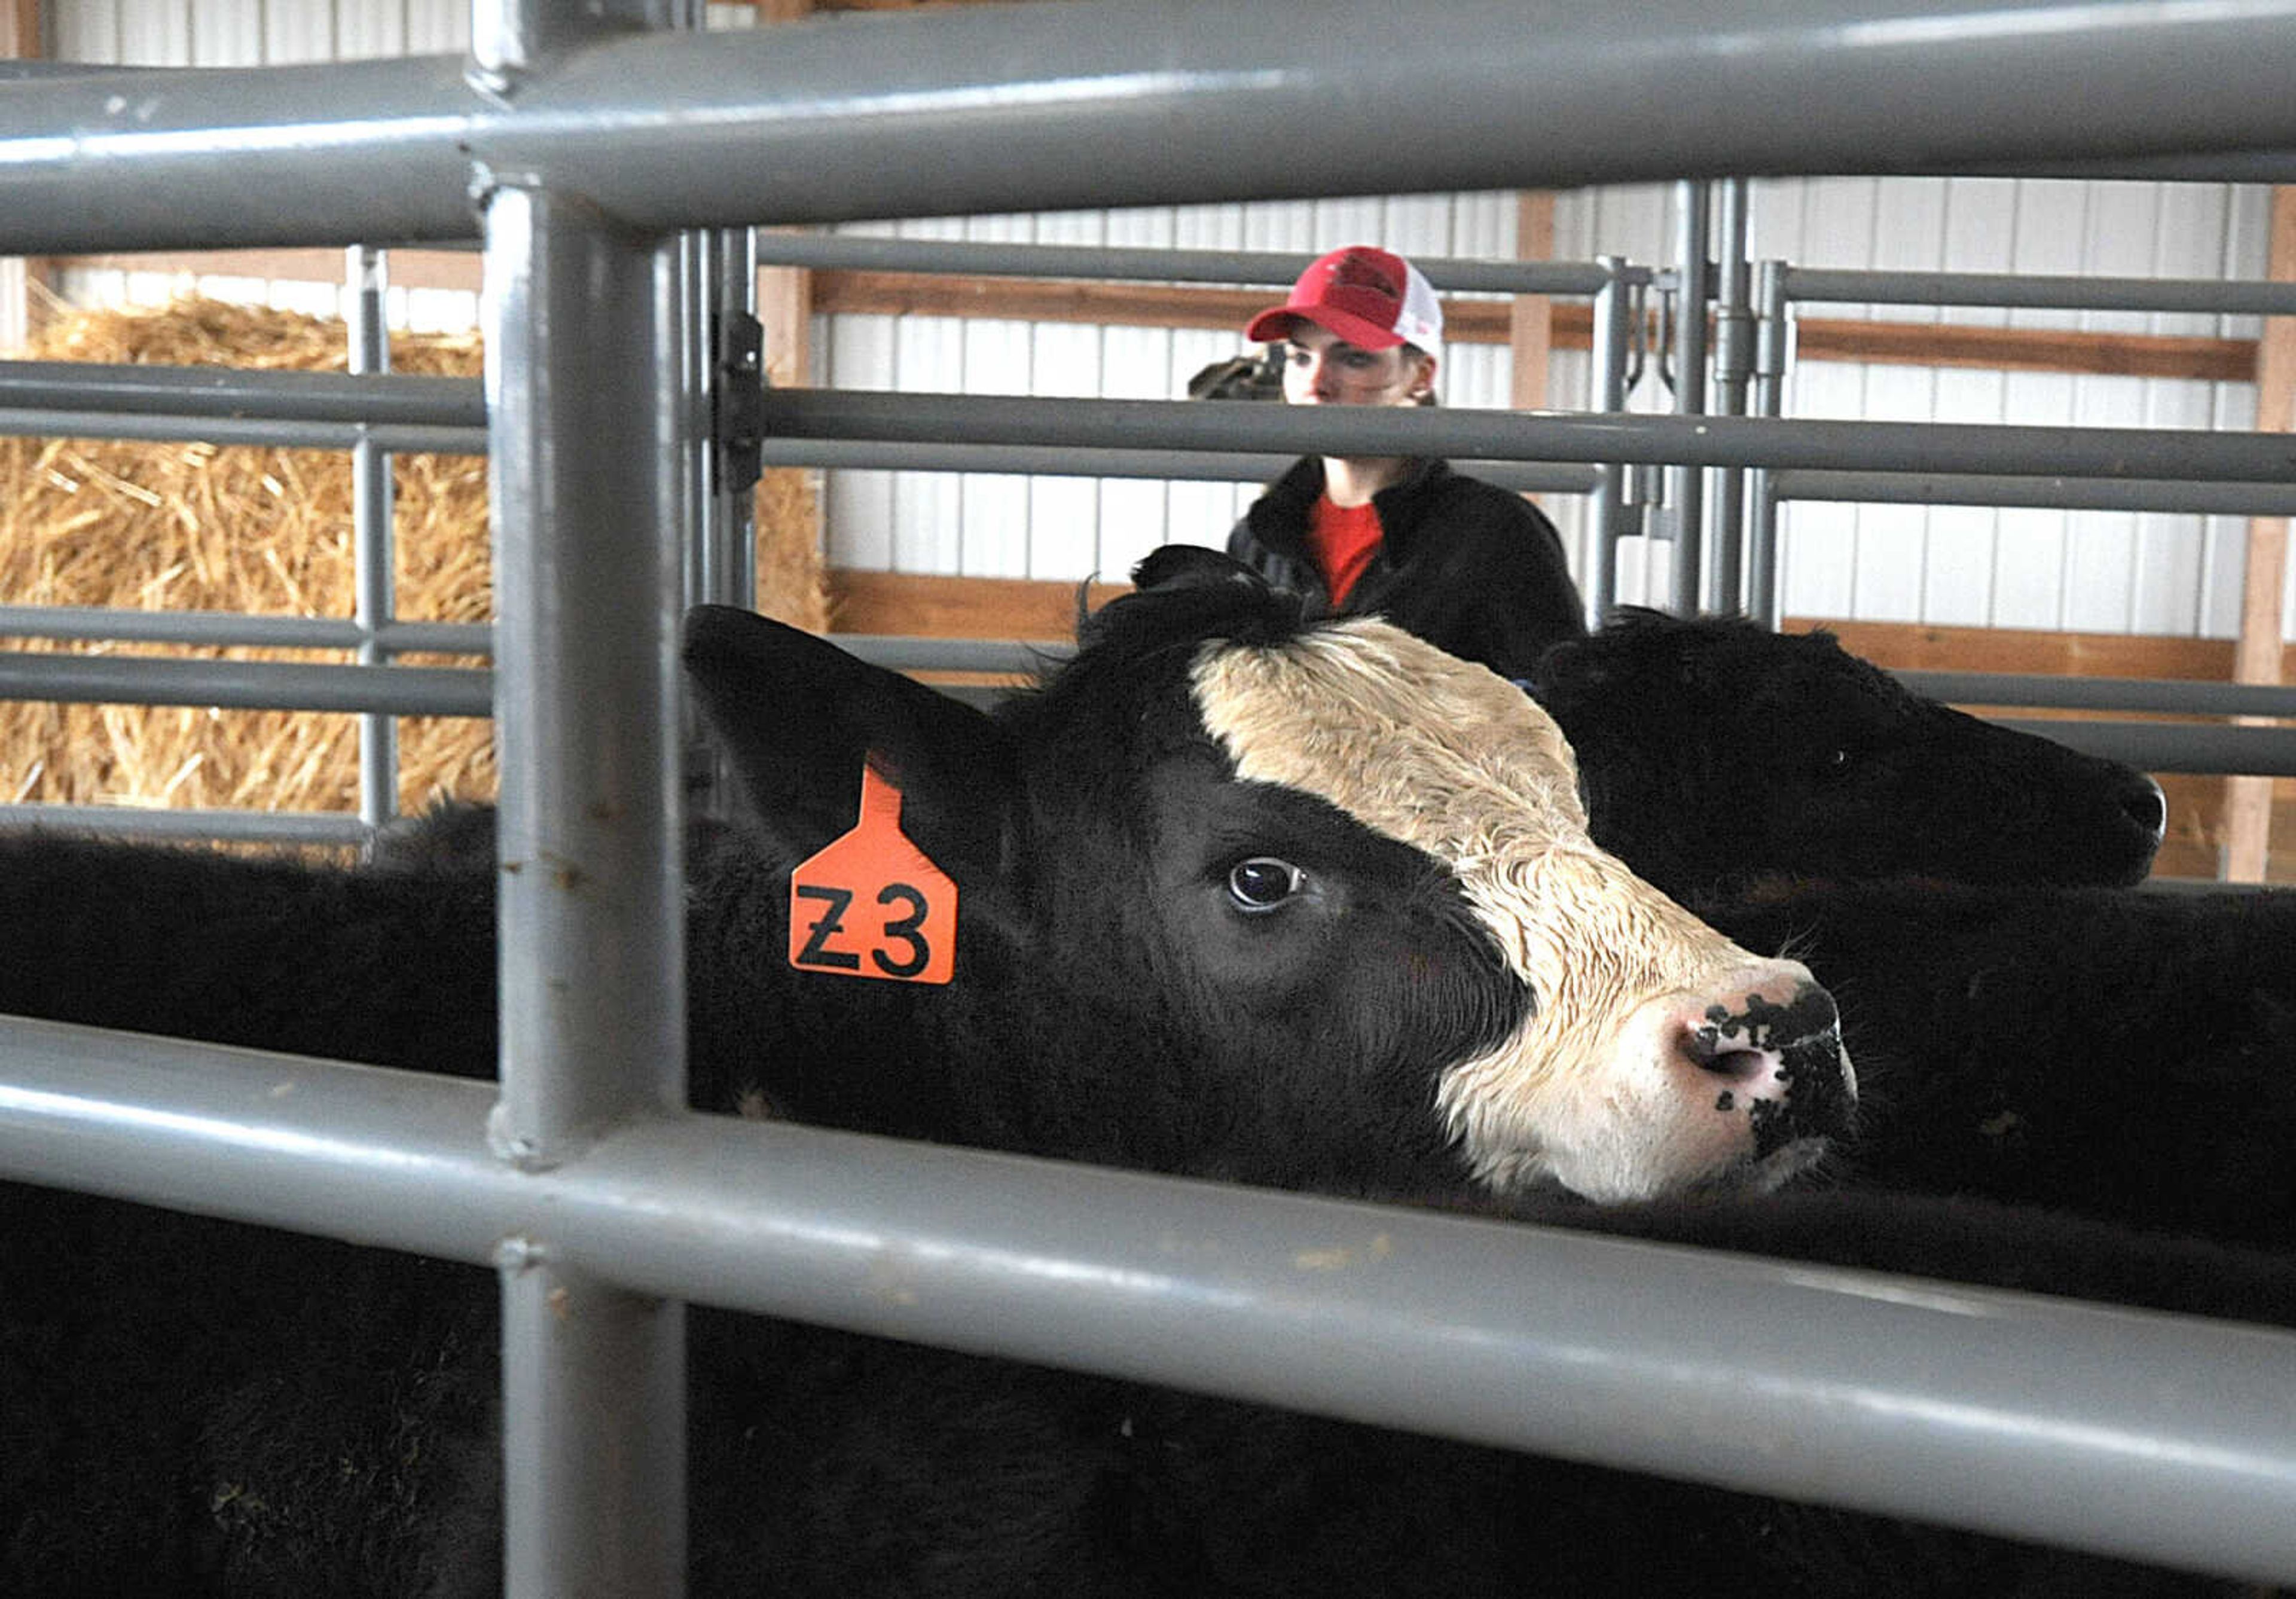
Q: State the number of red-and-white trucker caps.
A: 1